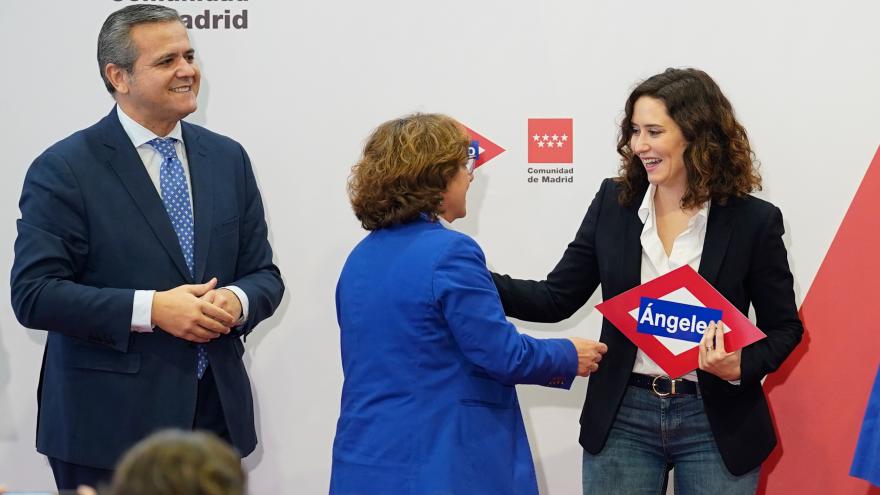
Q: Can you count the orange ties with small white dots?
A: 0